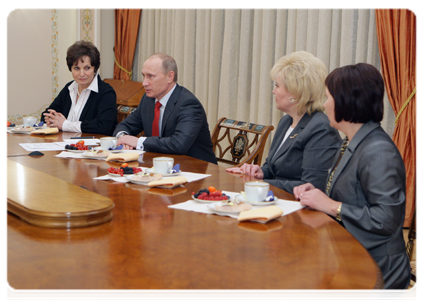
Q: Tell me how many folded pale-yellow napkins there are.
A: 4